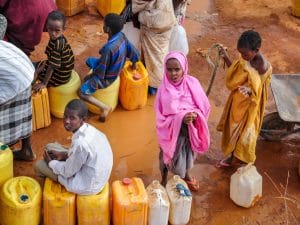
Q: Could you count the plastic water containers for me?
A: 15